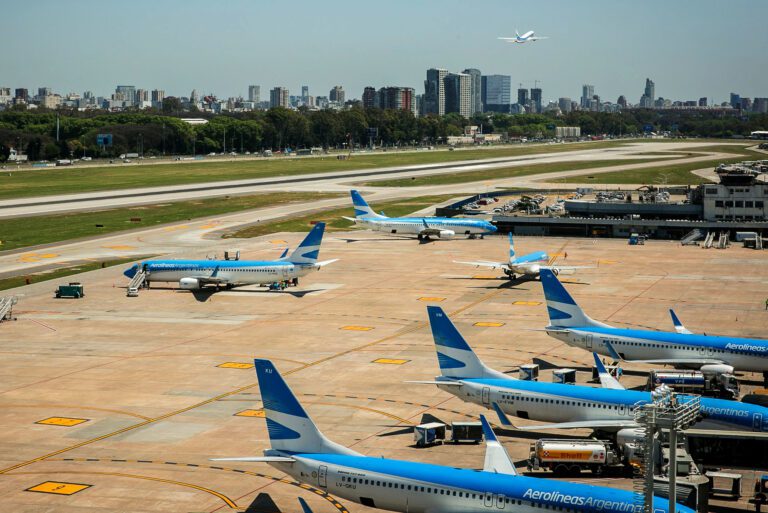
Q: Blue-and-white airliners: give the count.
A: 7